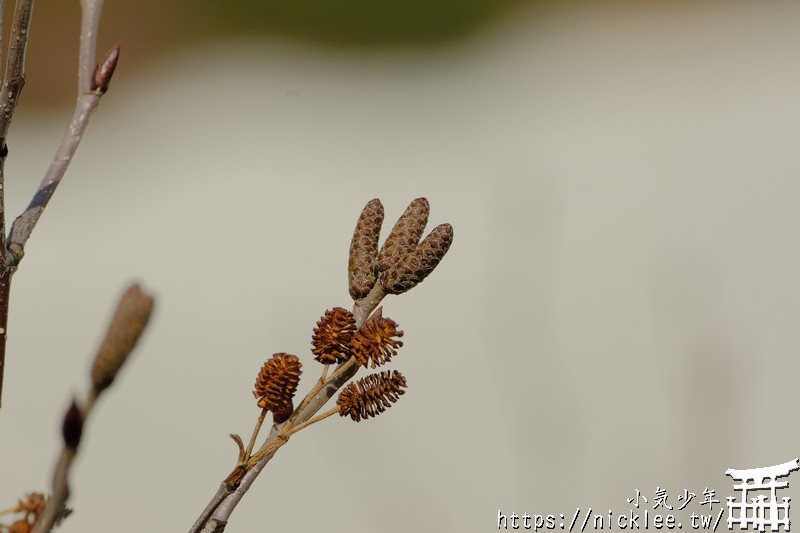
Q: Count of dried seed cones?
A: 4